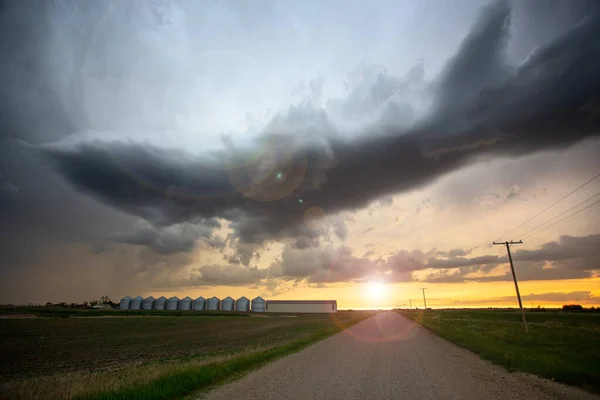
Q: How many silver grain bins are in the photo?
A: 11